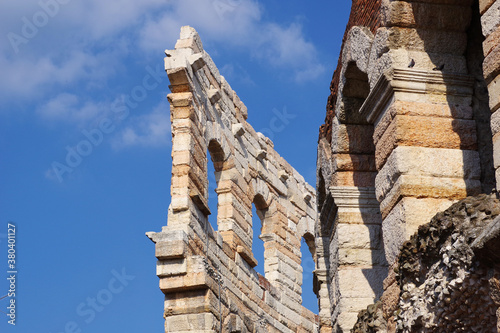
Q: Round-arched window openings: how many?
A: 3